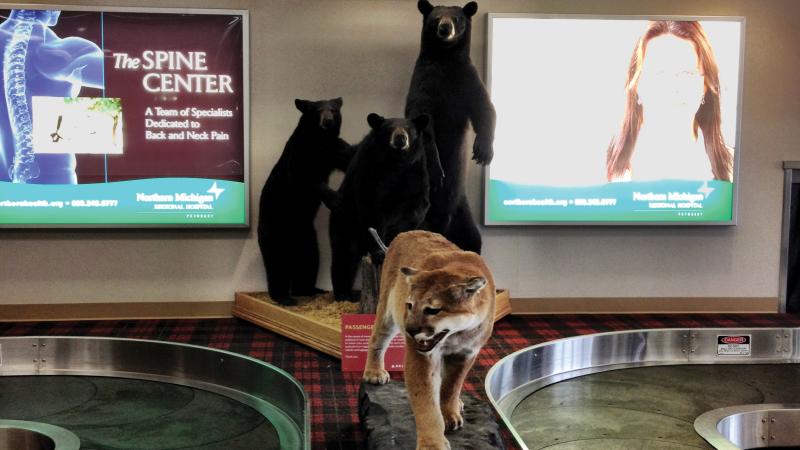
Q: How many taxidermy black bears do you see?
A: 3